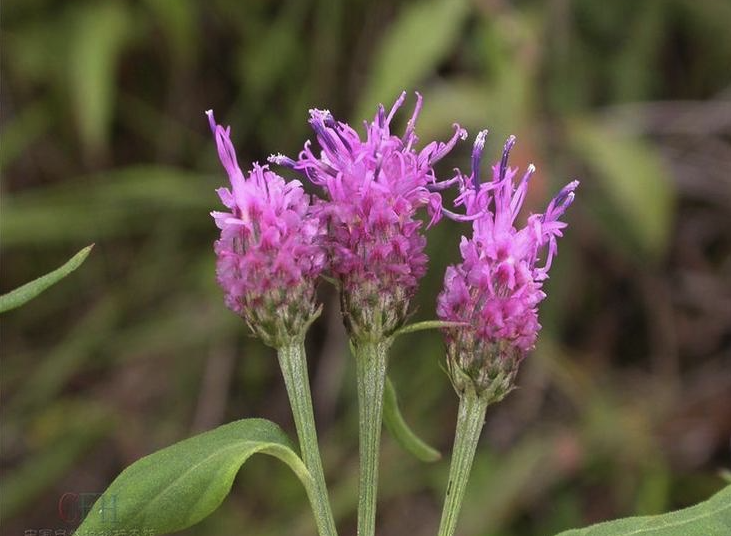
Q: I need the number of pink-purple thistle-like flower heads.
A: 3